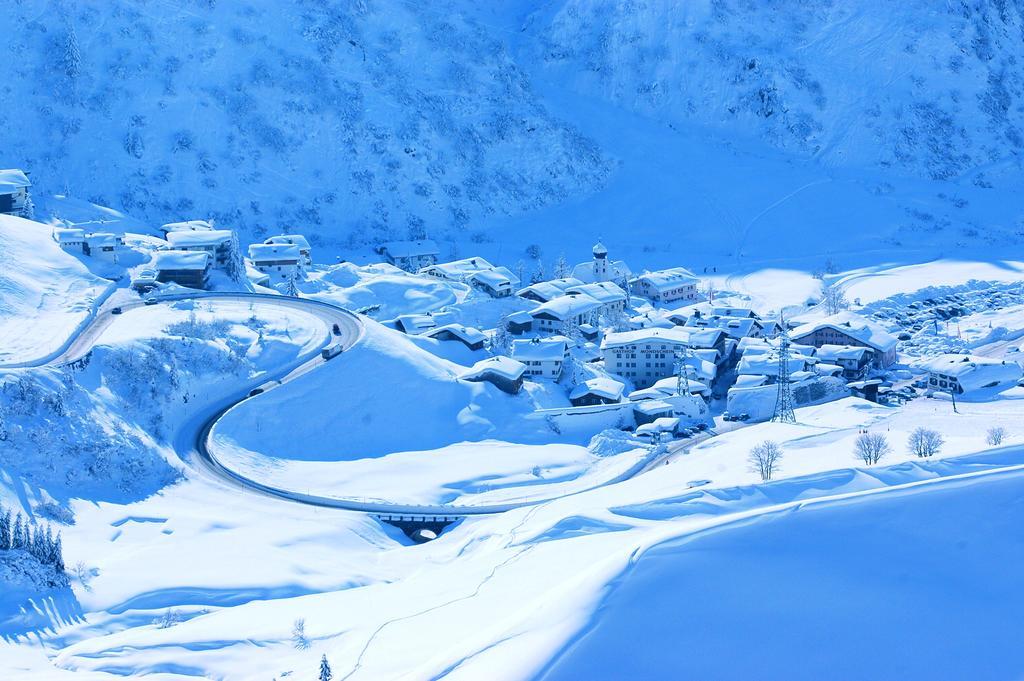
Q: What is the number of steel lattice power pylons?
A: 2